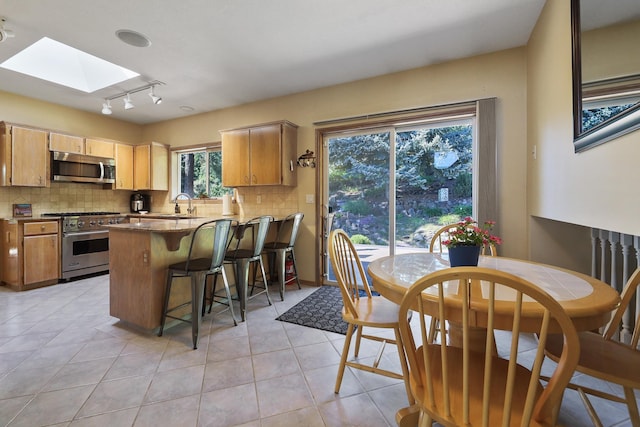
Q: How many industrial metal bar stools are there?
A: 3